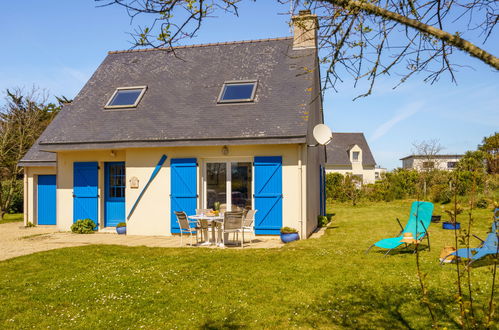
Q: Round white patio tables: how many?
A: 1